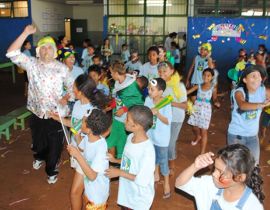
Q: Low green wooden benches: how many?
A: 2